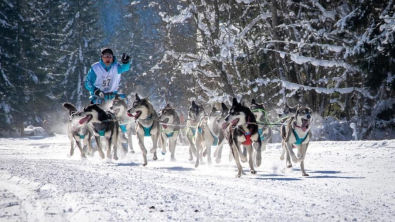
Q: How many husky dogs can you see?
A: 12